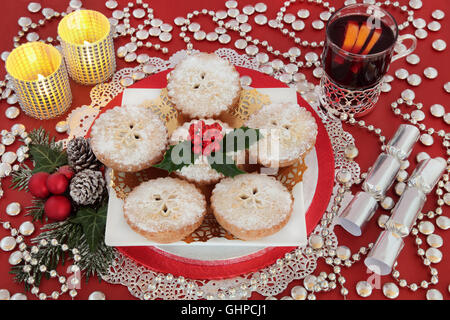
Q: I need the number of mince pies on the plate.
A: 6